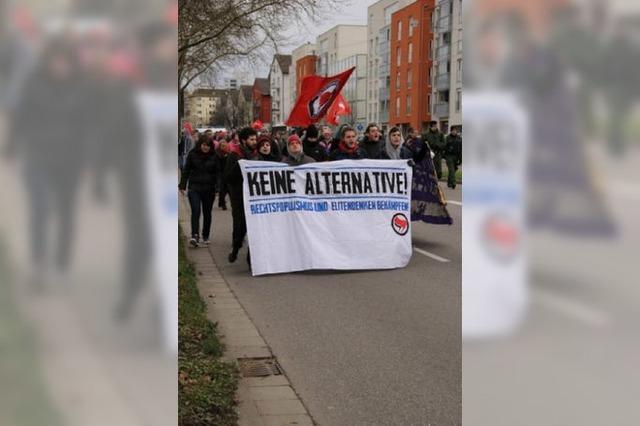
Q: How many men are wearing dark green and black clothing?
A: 2